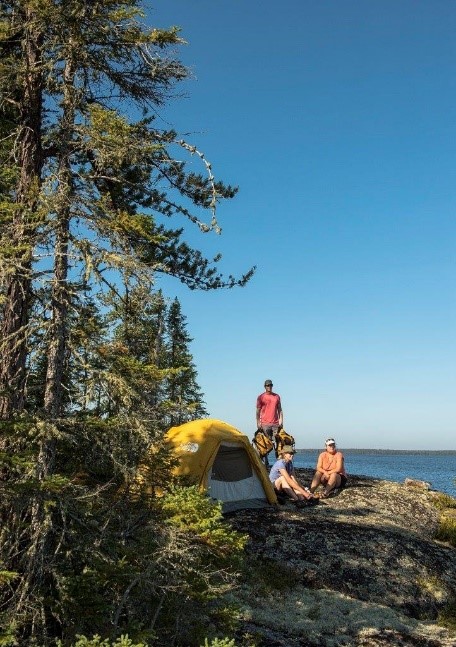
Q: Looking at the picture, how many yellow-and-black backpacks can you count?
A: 2